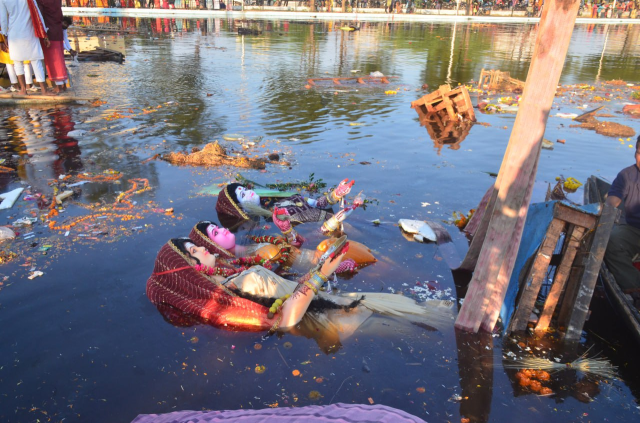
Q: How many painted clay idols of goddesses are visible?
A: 3